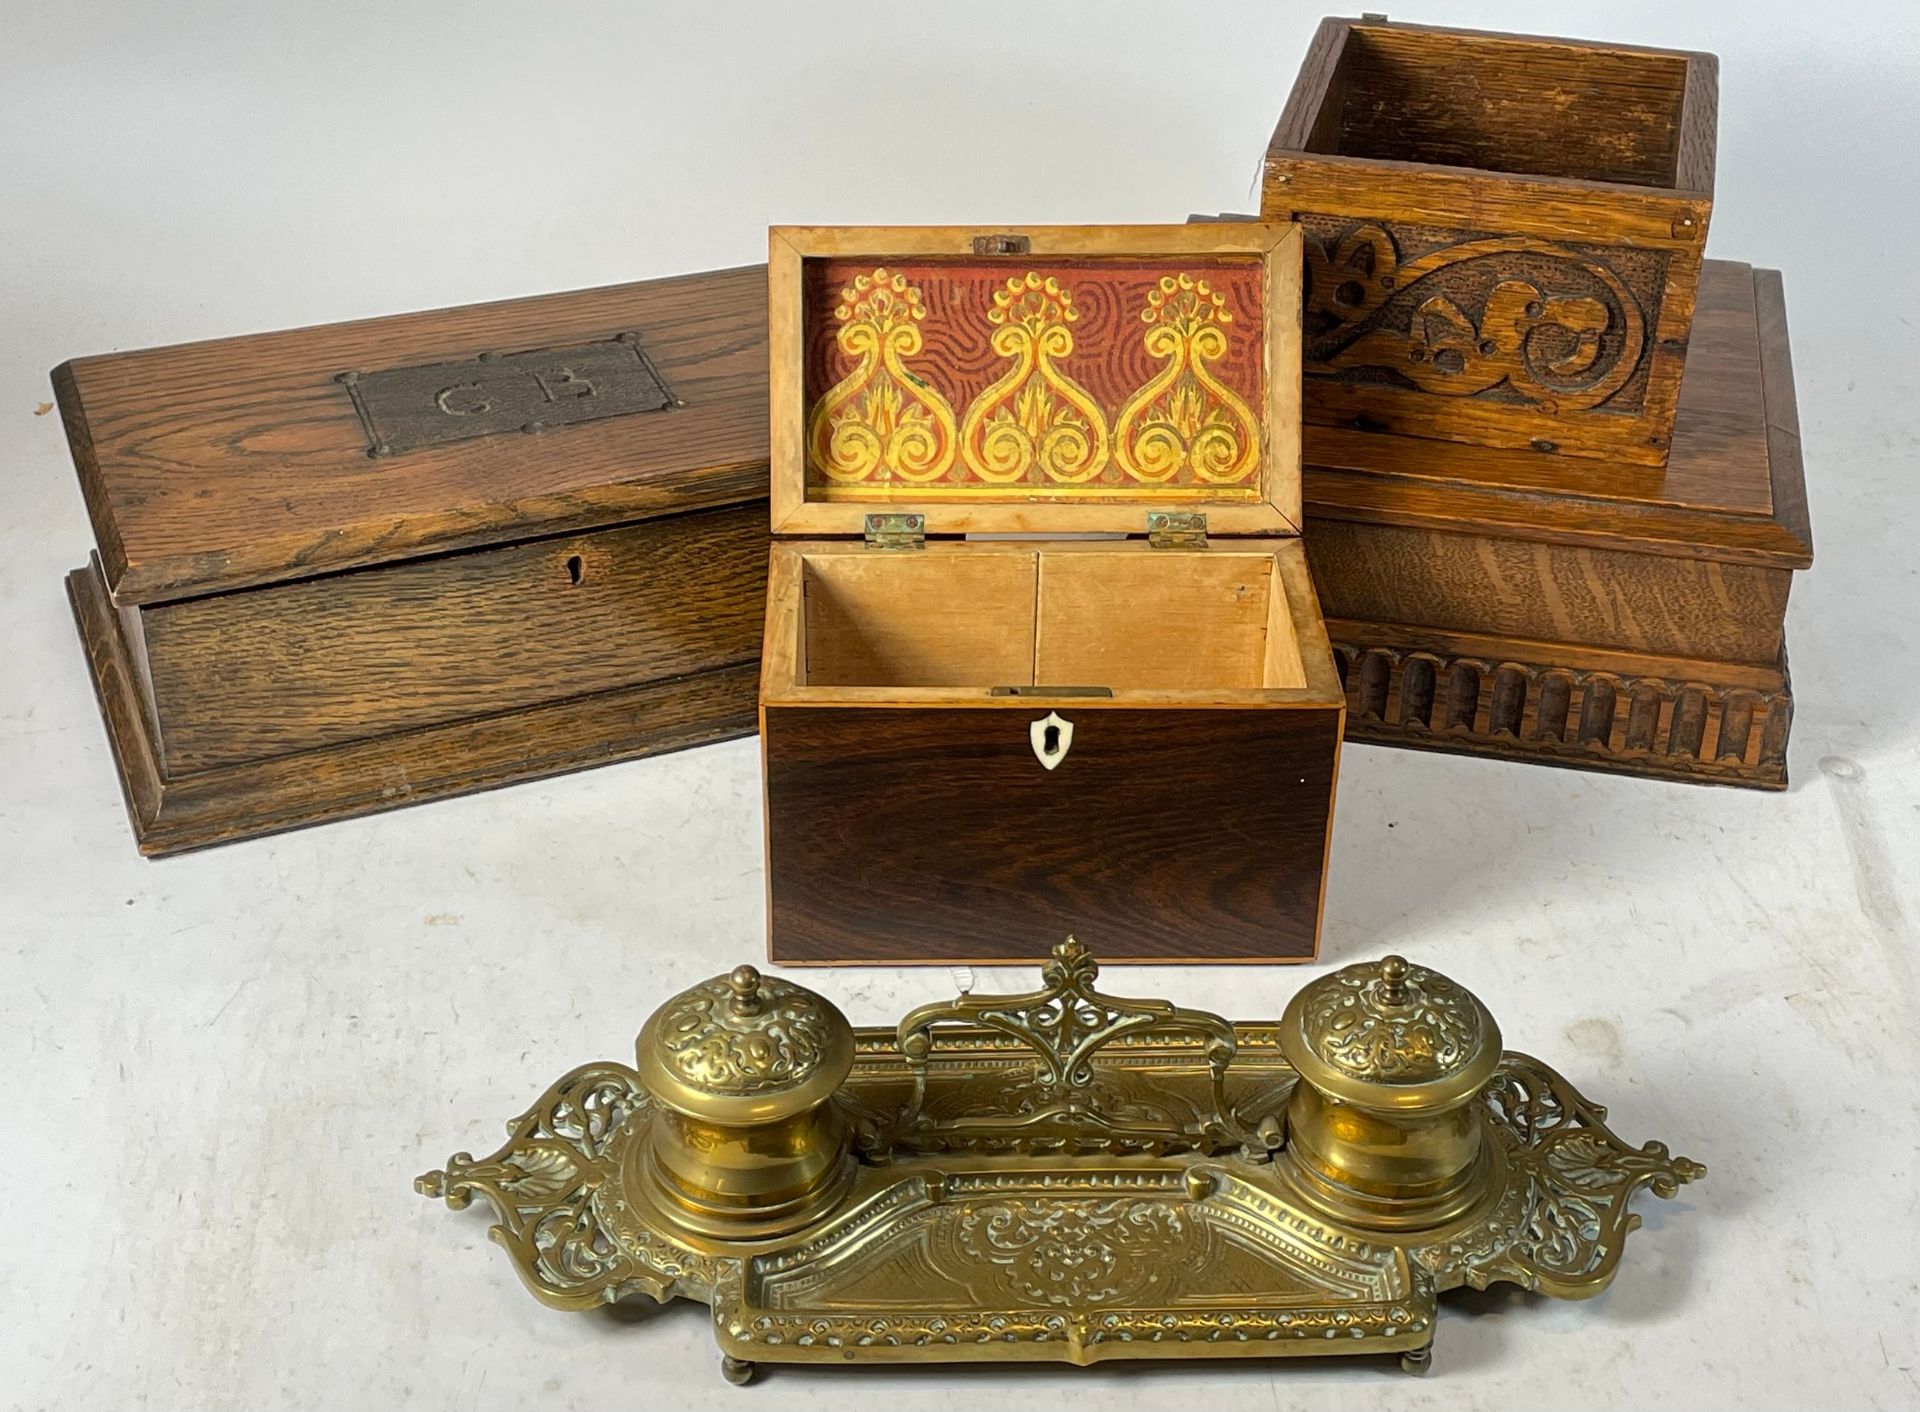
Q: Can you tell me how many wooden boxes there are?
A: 4